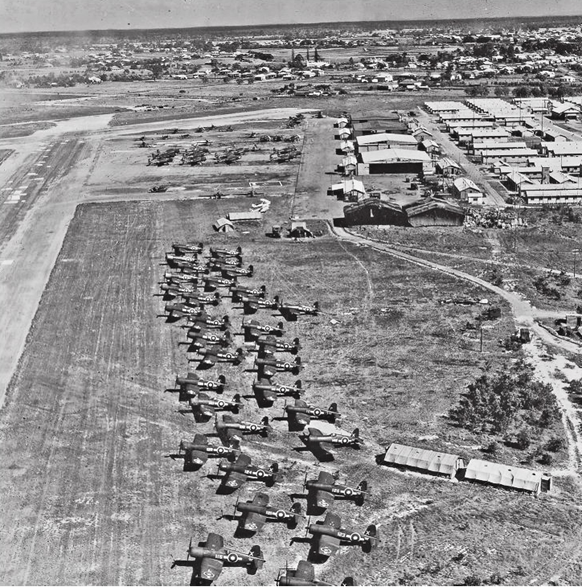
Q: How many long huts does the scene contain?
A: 2